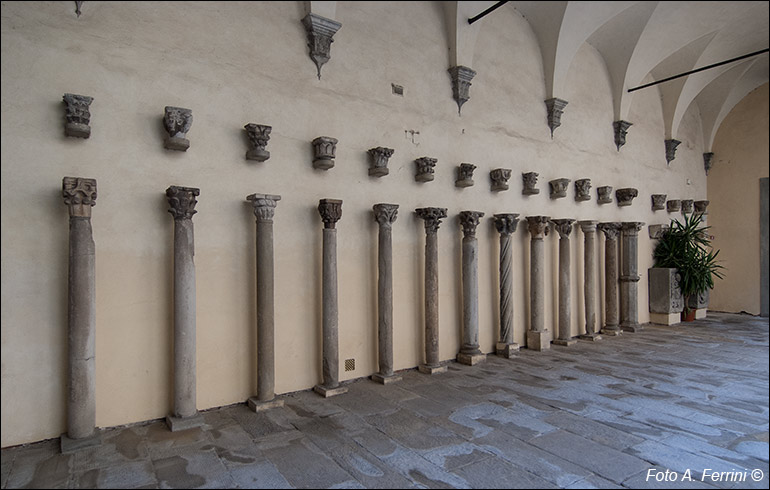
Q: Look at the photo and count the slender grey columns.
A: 13